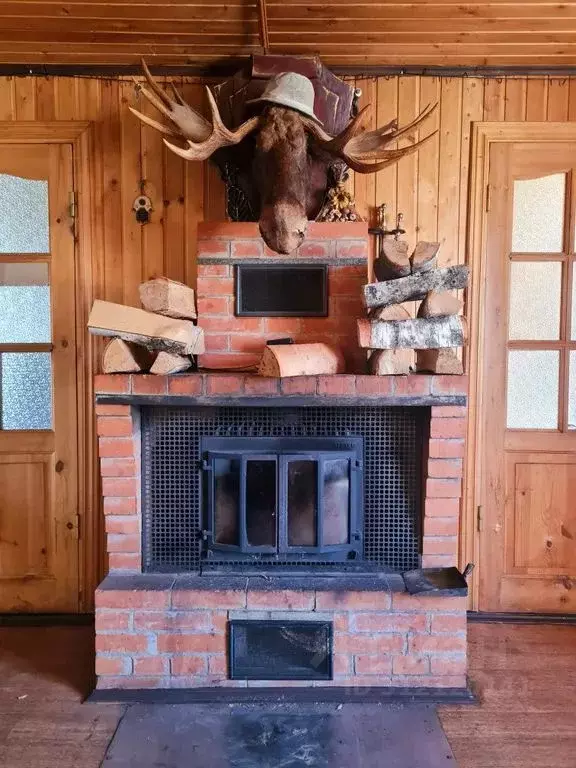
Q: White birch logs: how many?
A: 2